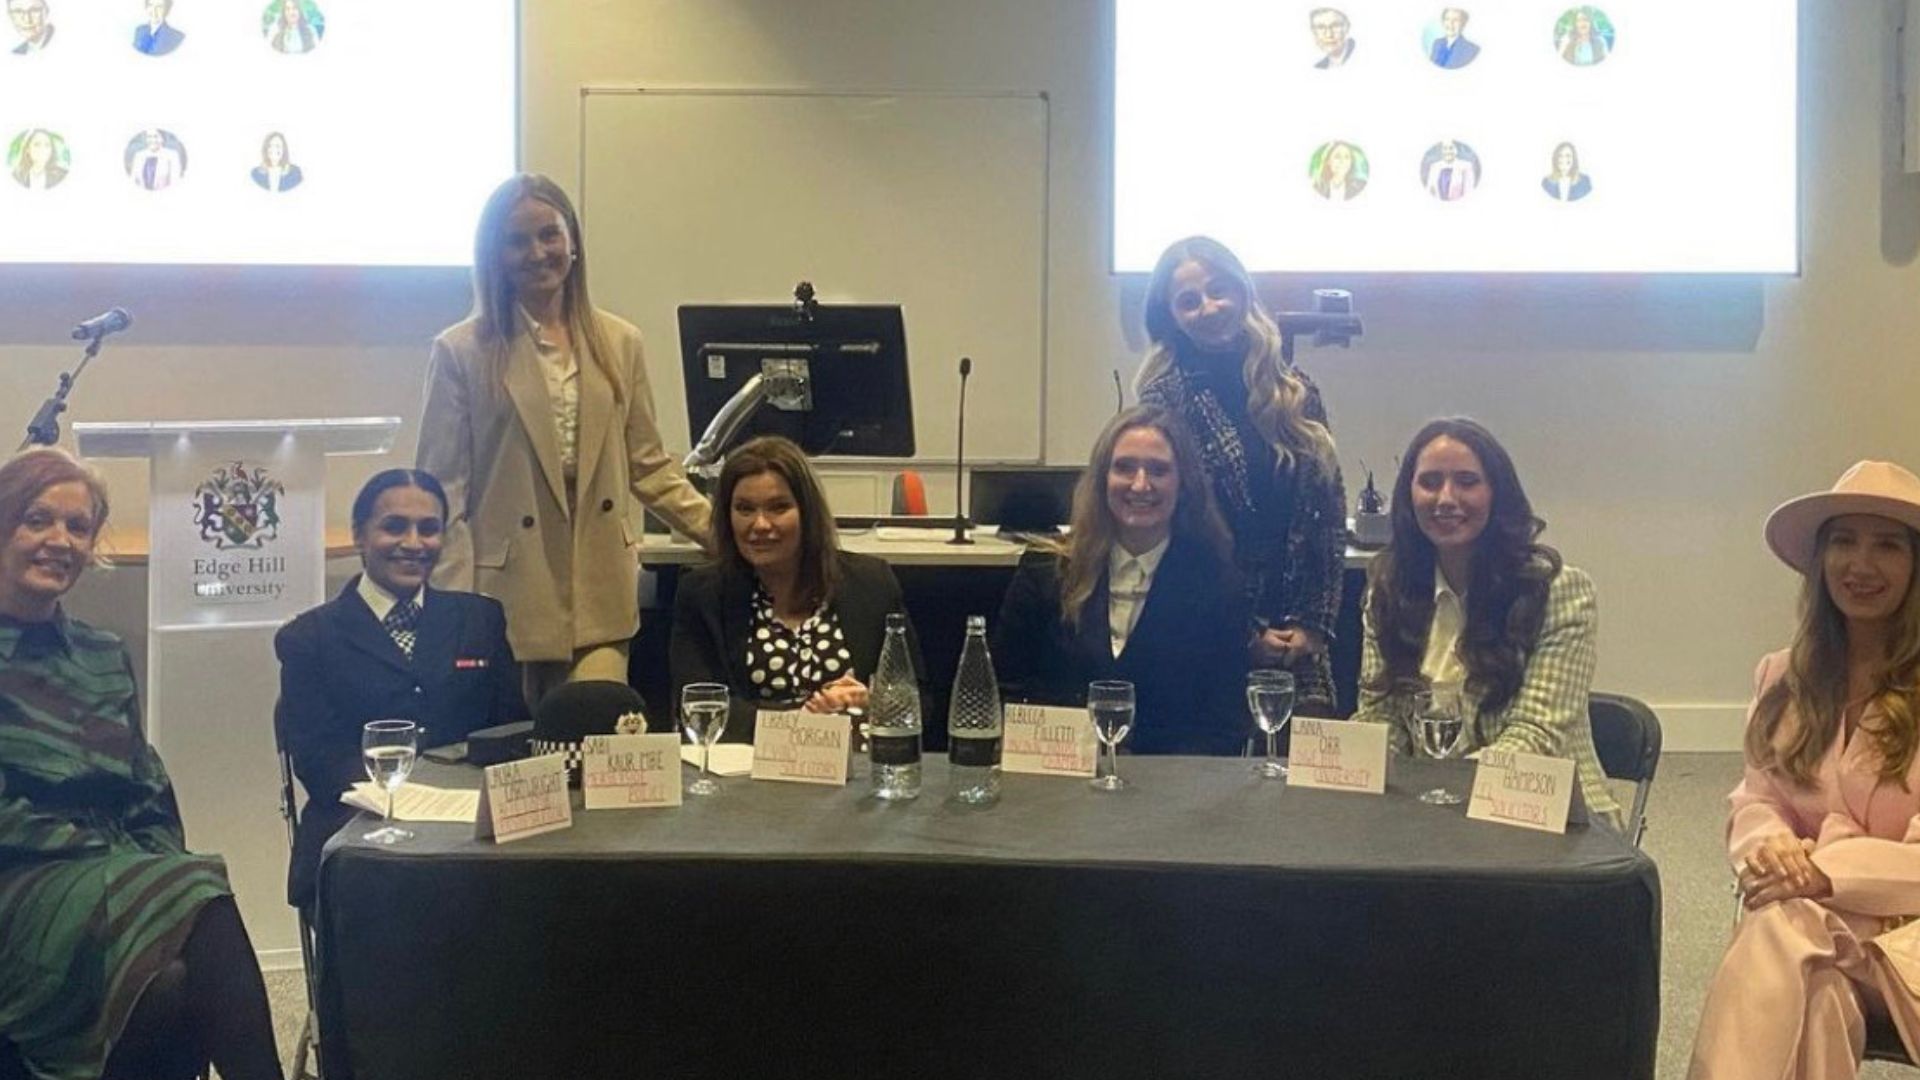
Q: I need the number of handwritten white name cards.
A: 6